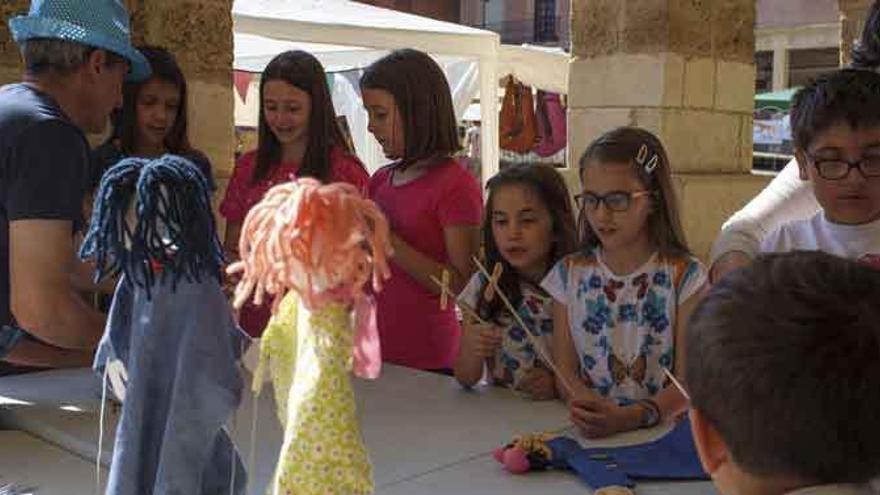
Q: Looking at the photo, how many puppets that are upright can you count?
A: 2